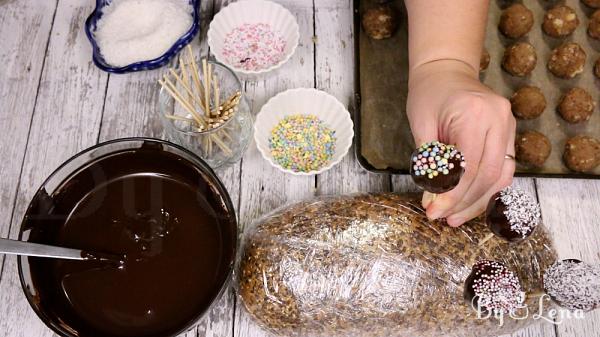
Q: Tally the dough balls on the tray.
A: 13